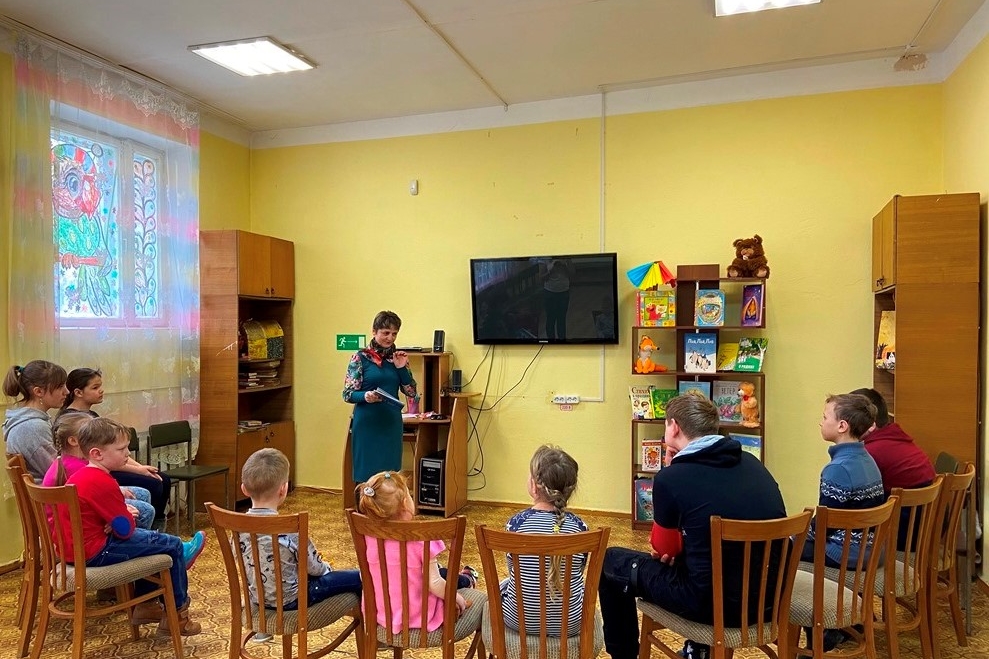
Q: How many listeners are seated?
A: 10